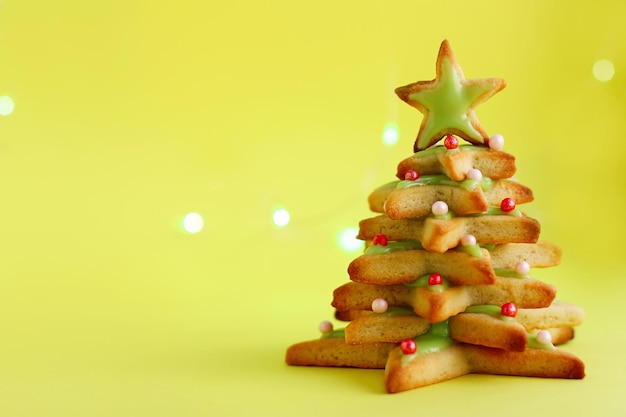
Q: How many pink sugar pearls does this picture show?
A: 8